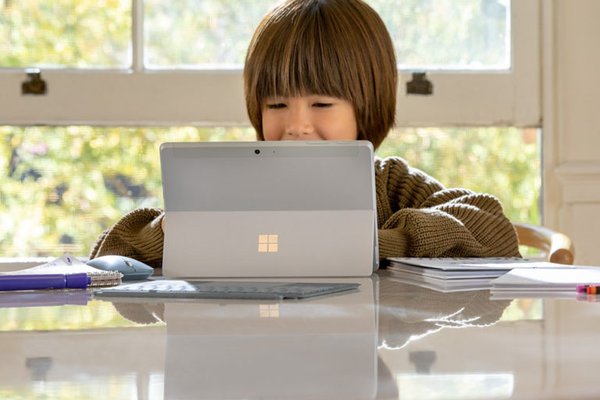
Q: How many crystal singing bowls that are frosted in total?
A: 0